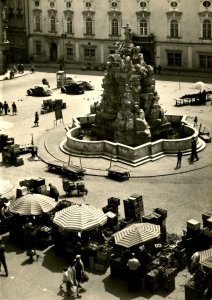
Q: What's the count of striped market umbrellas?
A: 5